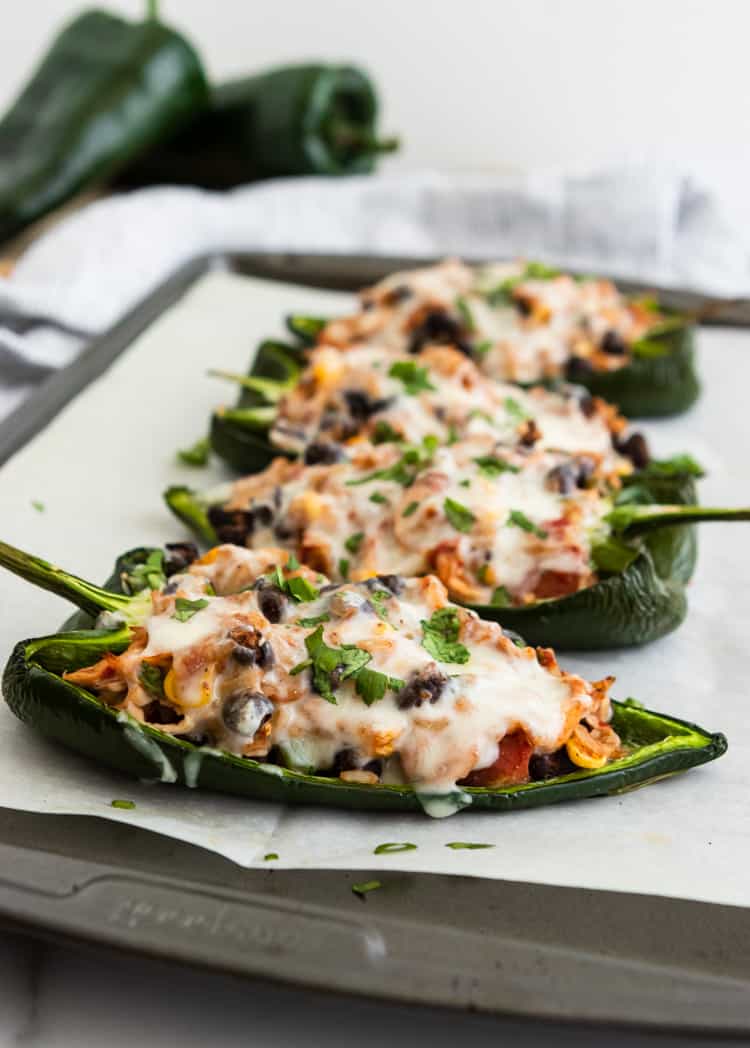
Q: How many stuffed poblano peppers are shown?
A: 4